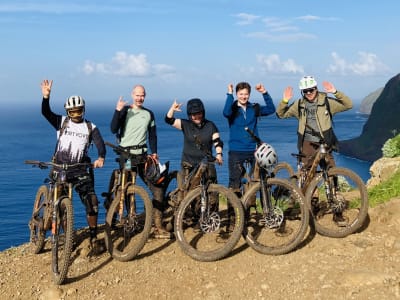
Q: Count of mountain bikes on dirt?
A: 5